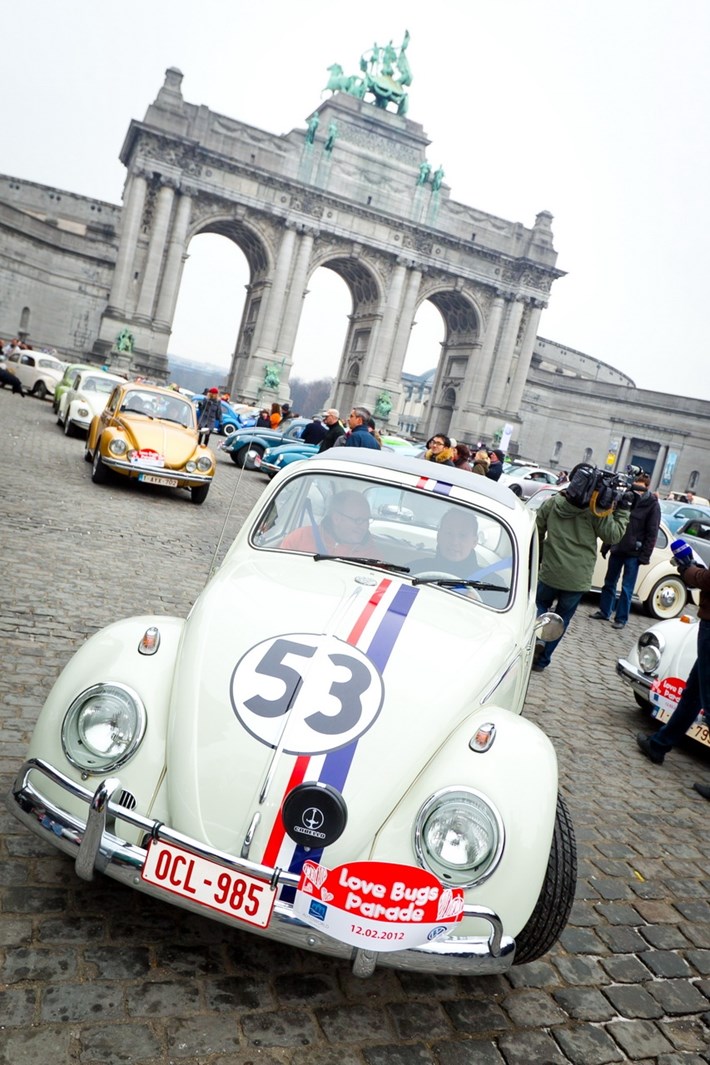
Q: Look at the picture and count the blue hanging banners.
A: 1